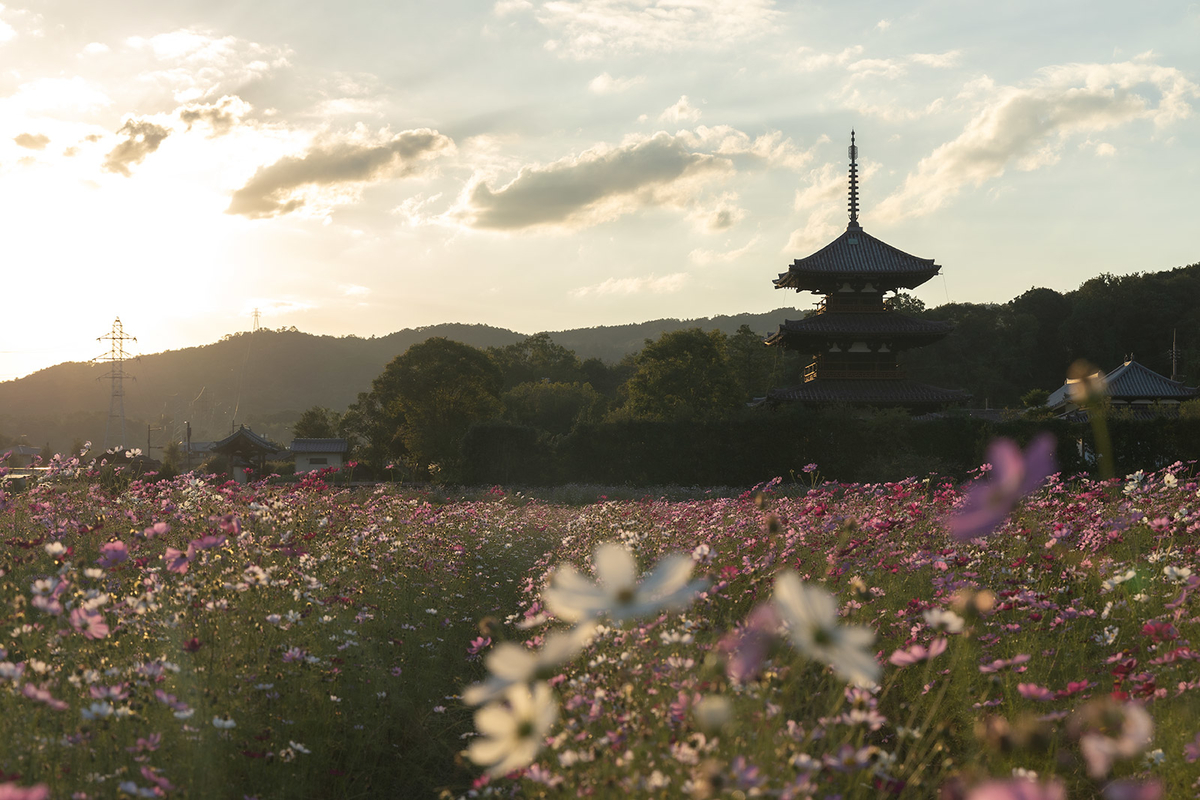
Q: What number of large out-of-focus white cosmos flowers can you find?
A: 4